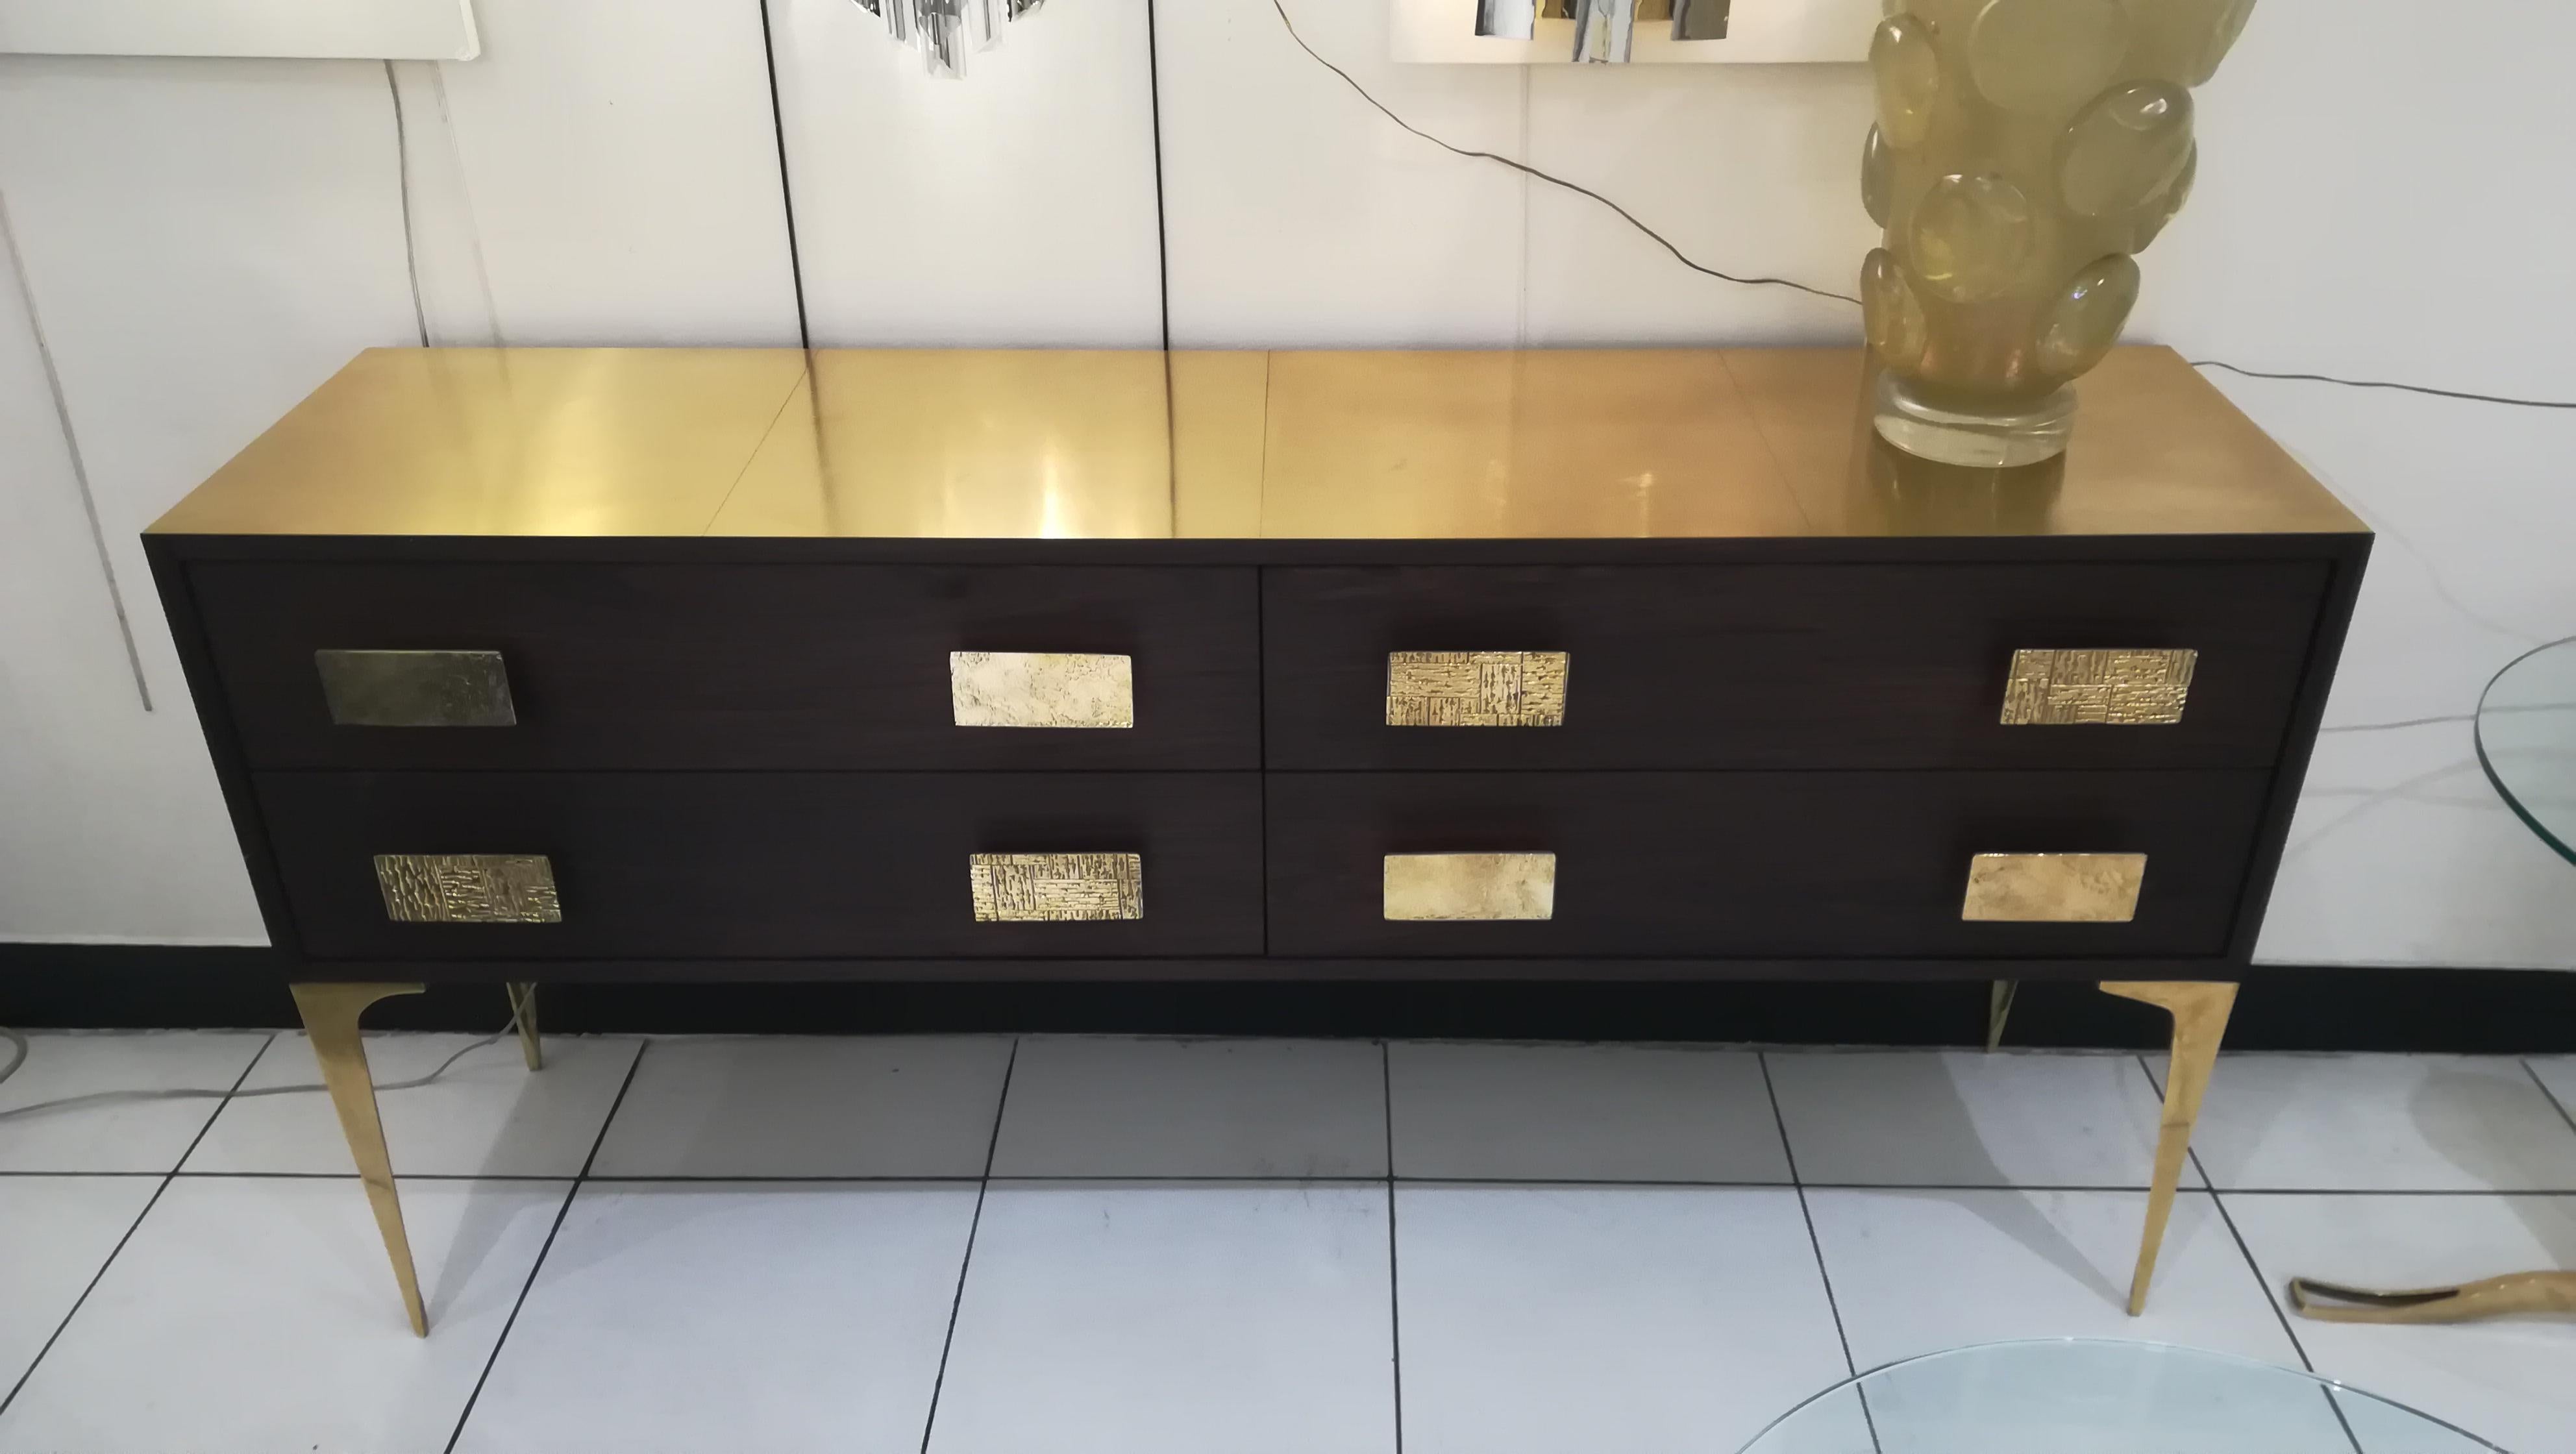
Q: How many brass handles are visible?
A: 8